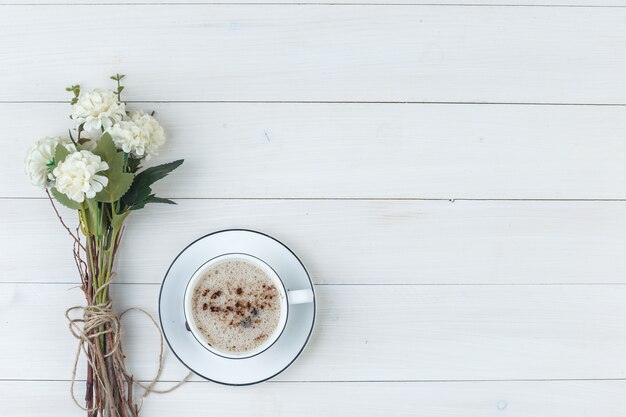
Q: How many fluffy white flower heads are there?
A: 4